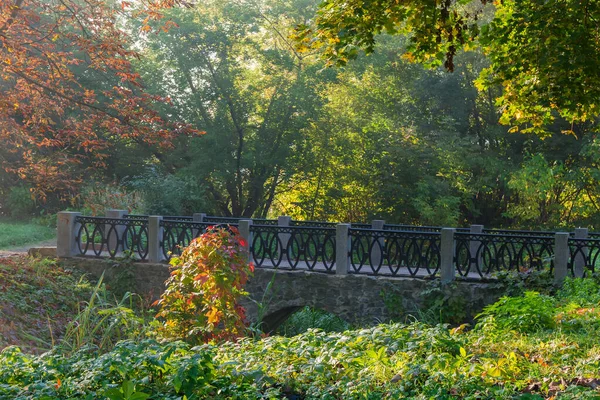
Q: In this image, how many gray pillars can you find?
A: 12